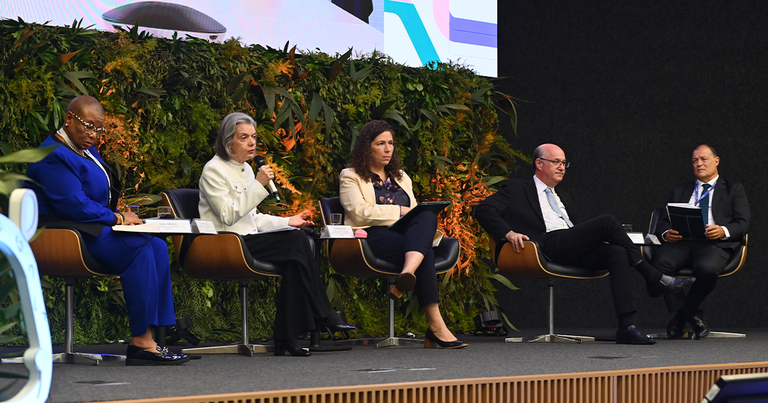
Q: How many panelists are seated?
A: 5